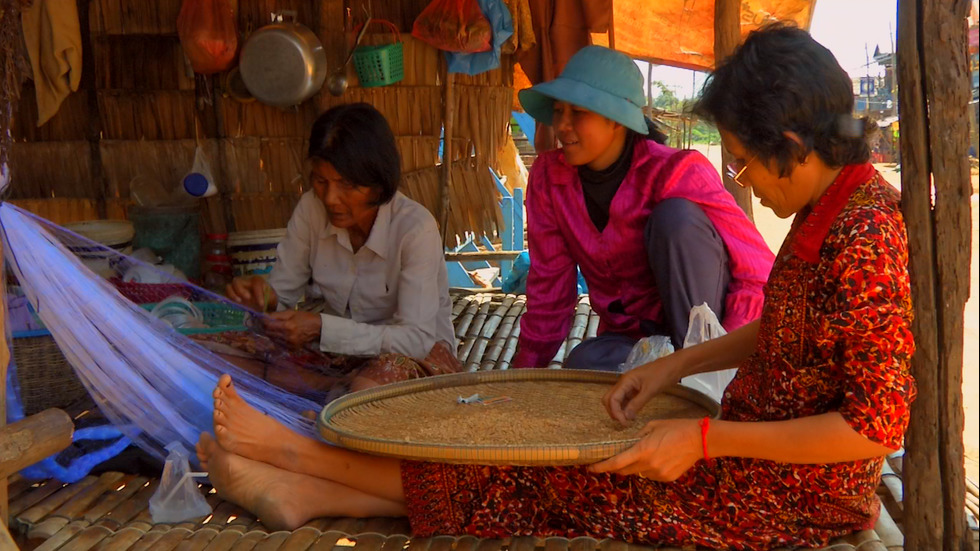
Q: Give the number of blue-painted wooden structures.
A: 1